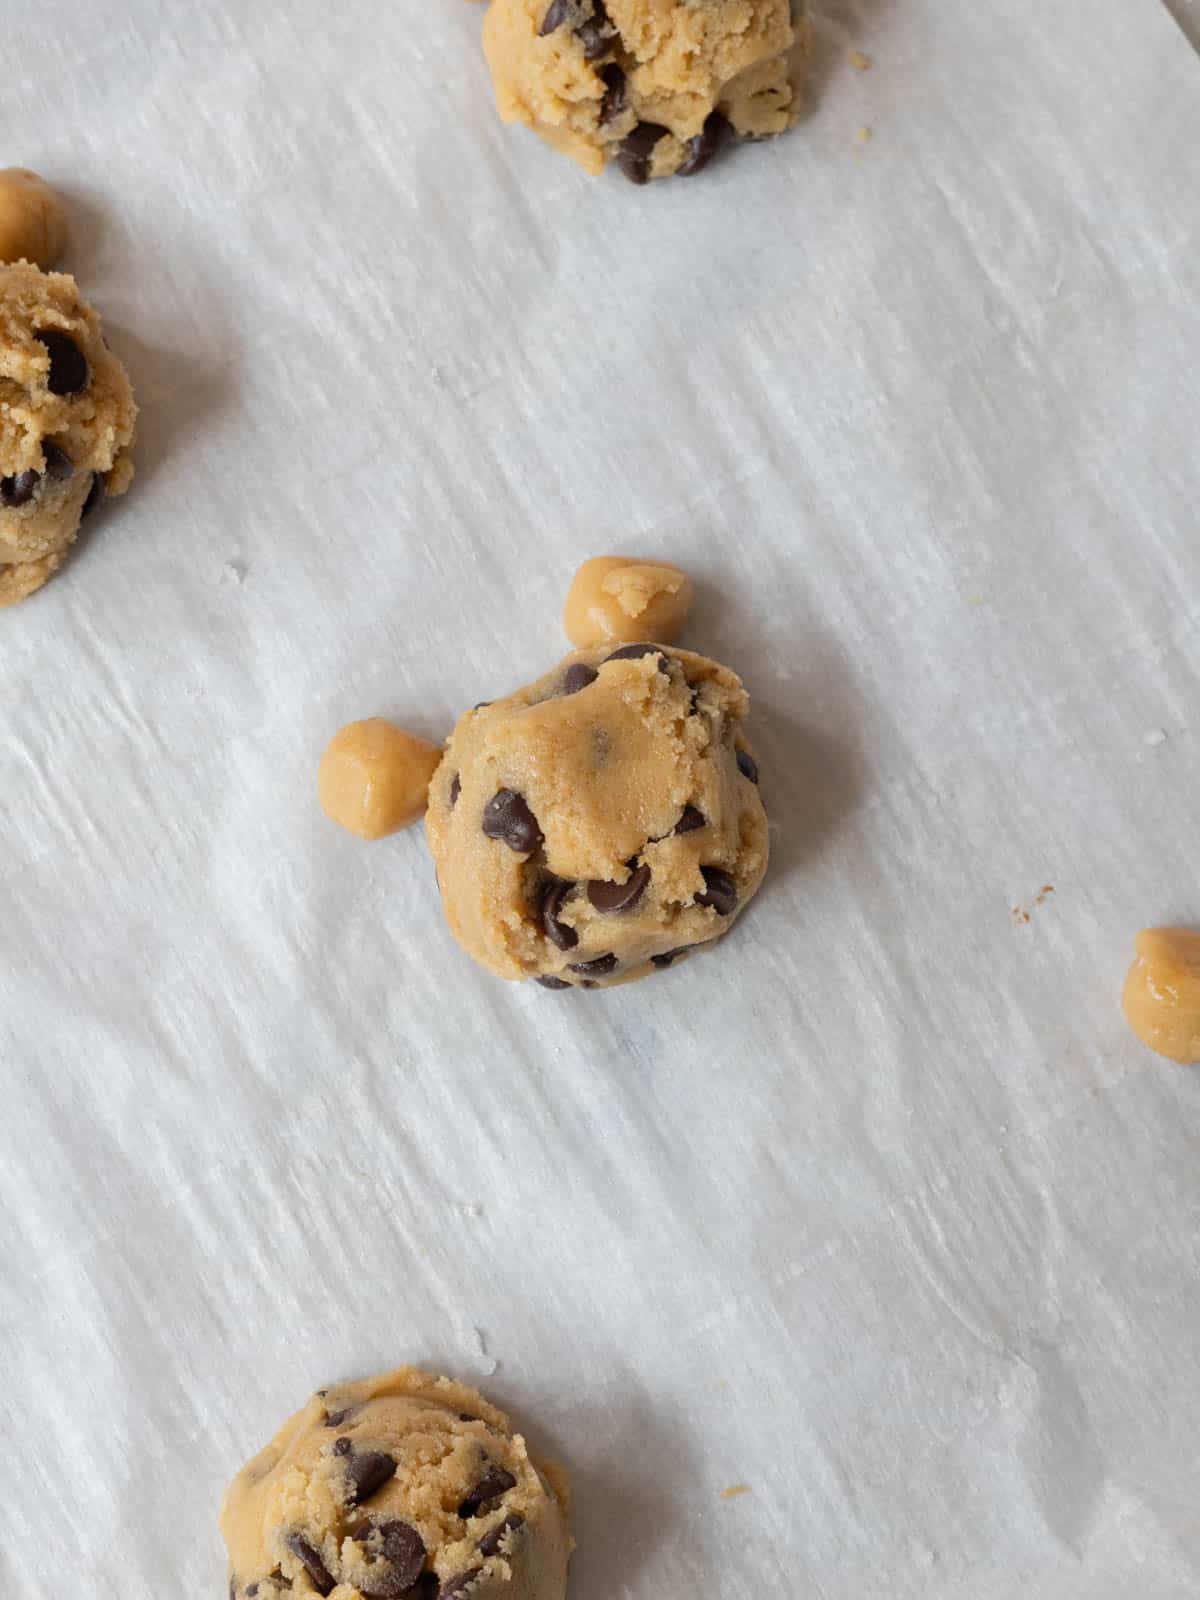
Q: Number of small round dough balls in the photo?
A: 4